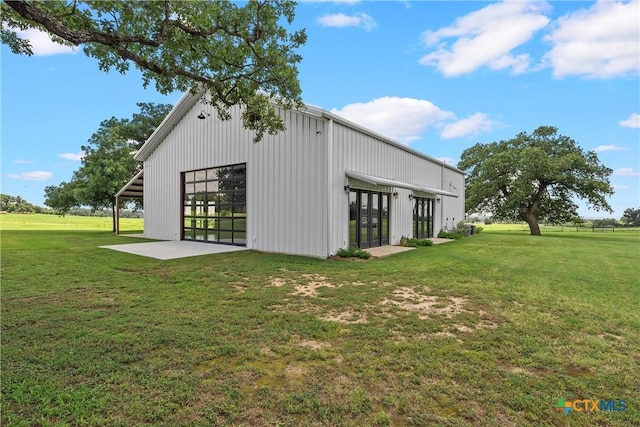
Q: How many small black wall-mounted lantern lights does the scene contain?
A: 4